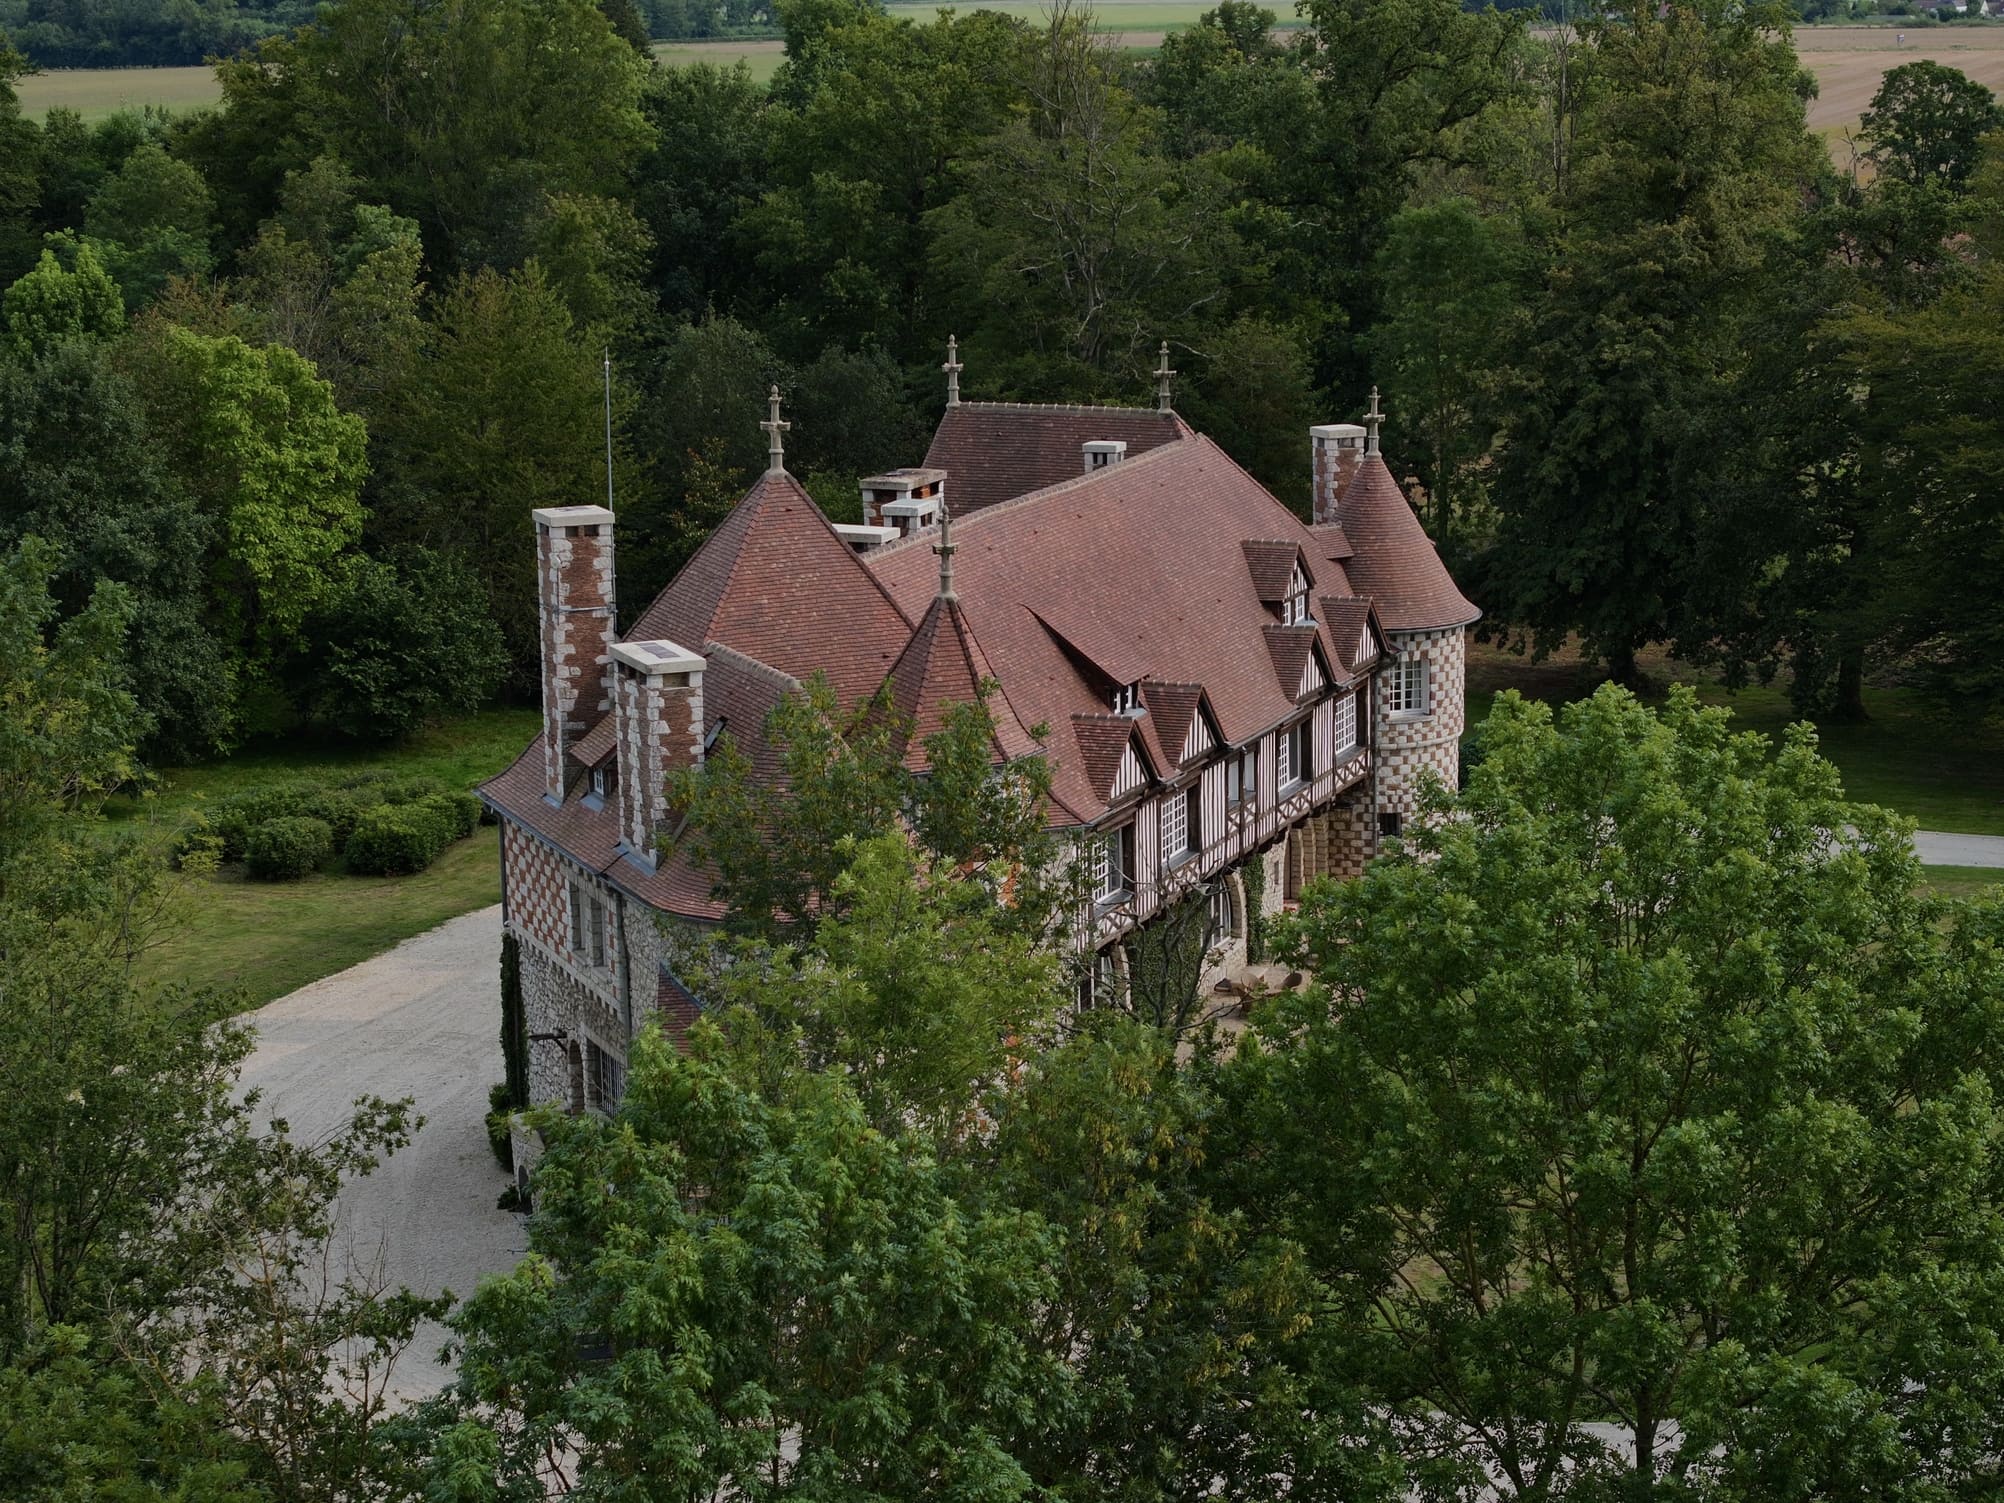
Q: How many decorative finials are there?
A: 5